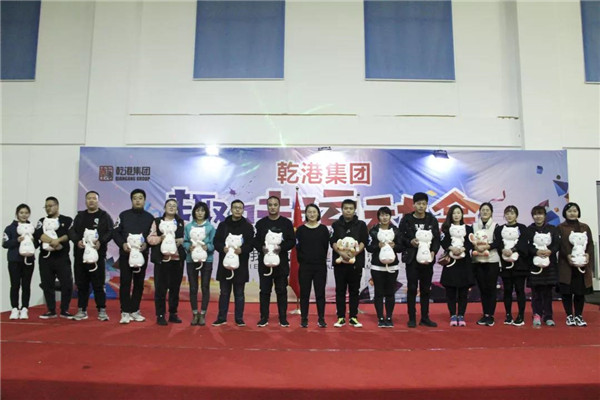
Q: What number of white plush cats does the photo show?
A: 14